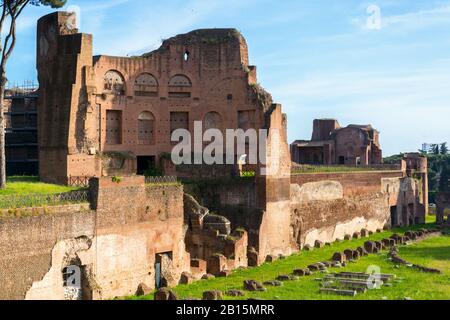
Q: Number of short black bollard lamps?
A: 0